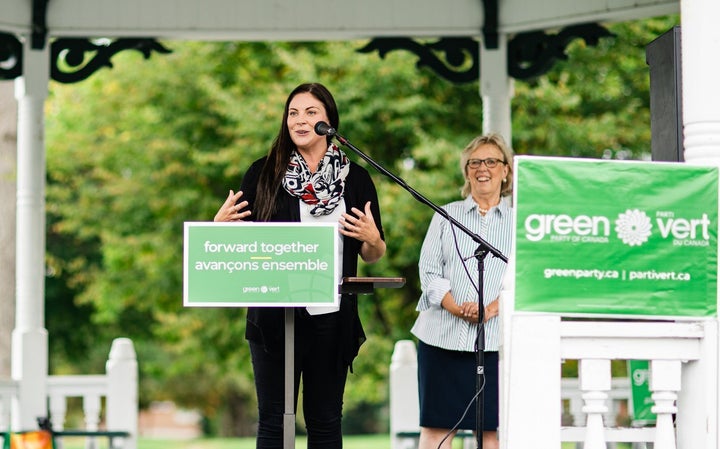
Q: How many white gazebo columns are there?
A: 3